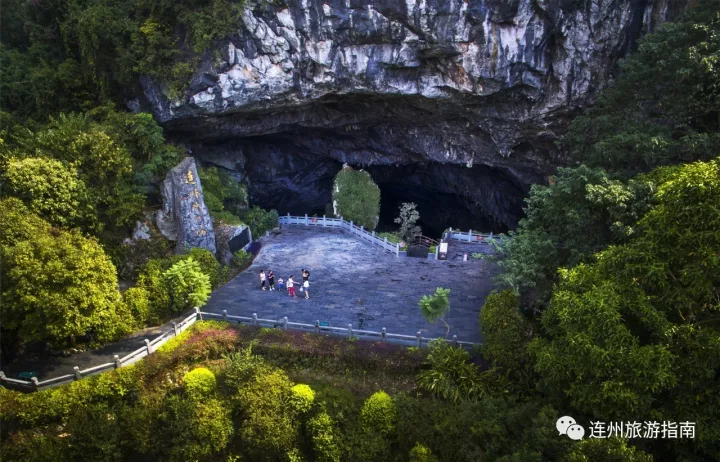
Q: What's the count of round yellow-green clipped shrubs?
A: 3